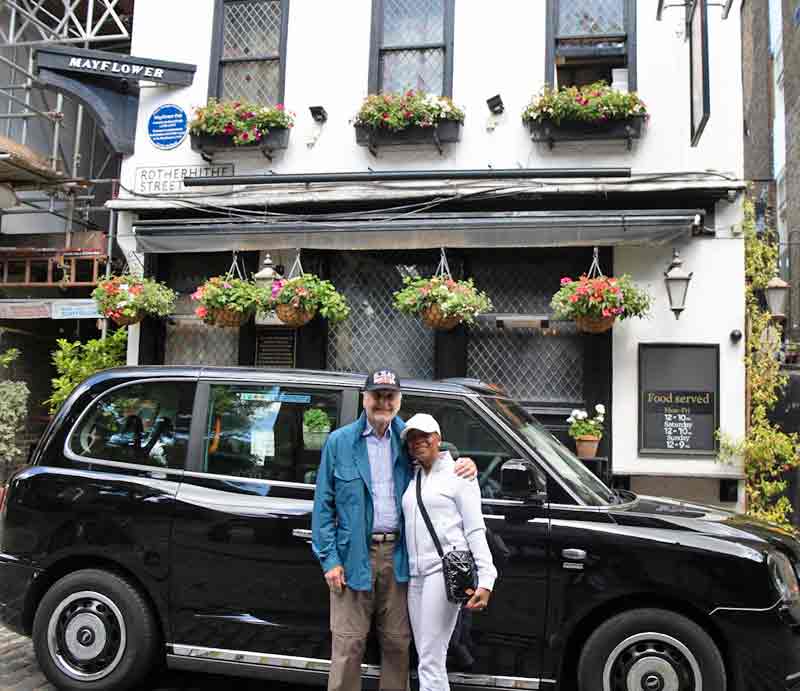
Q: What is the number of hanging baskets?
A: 5